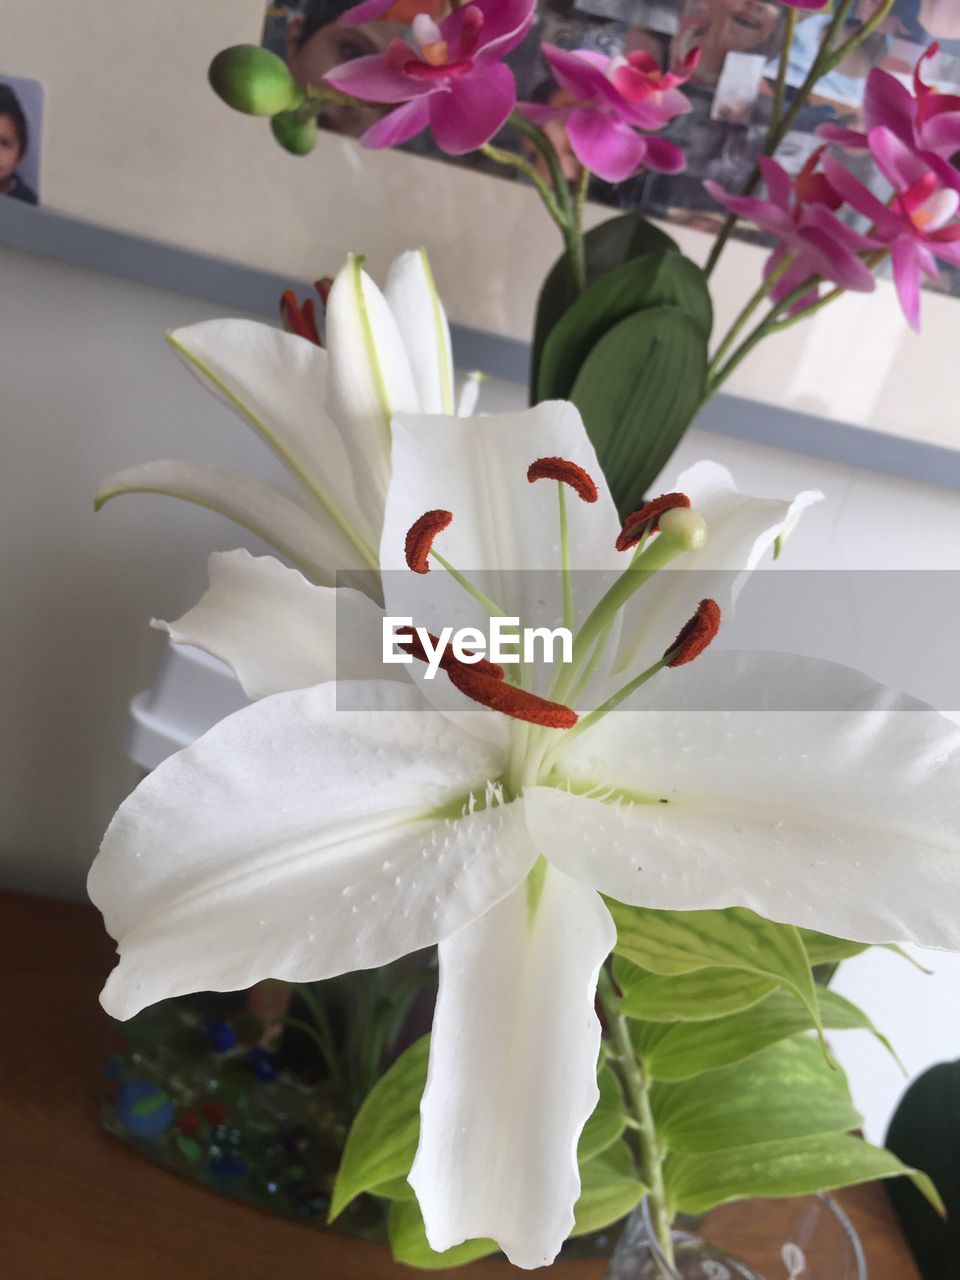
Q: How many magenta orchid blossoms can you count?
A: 5